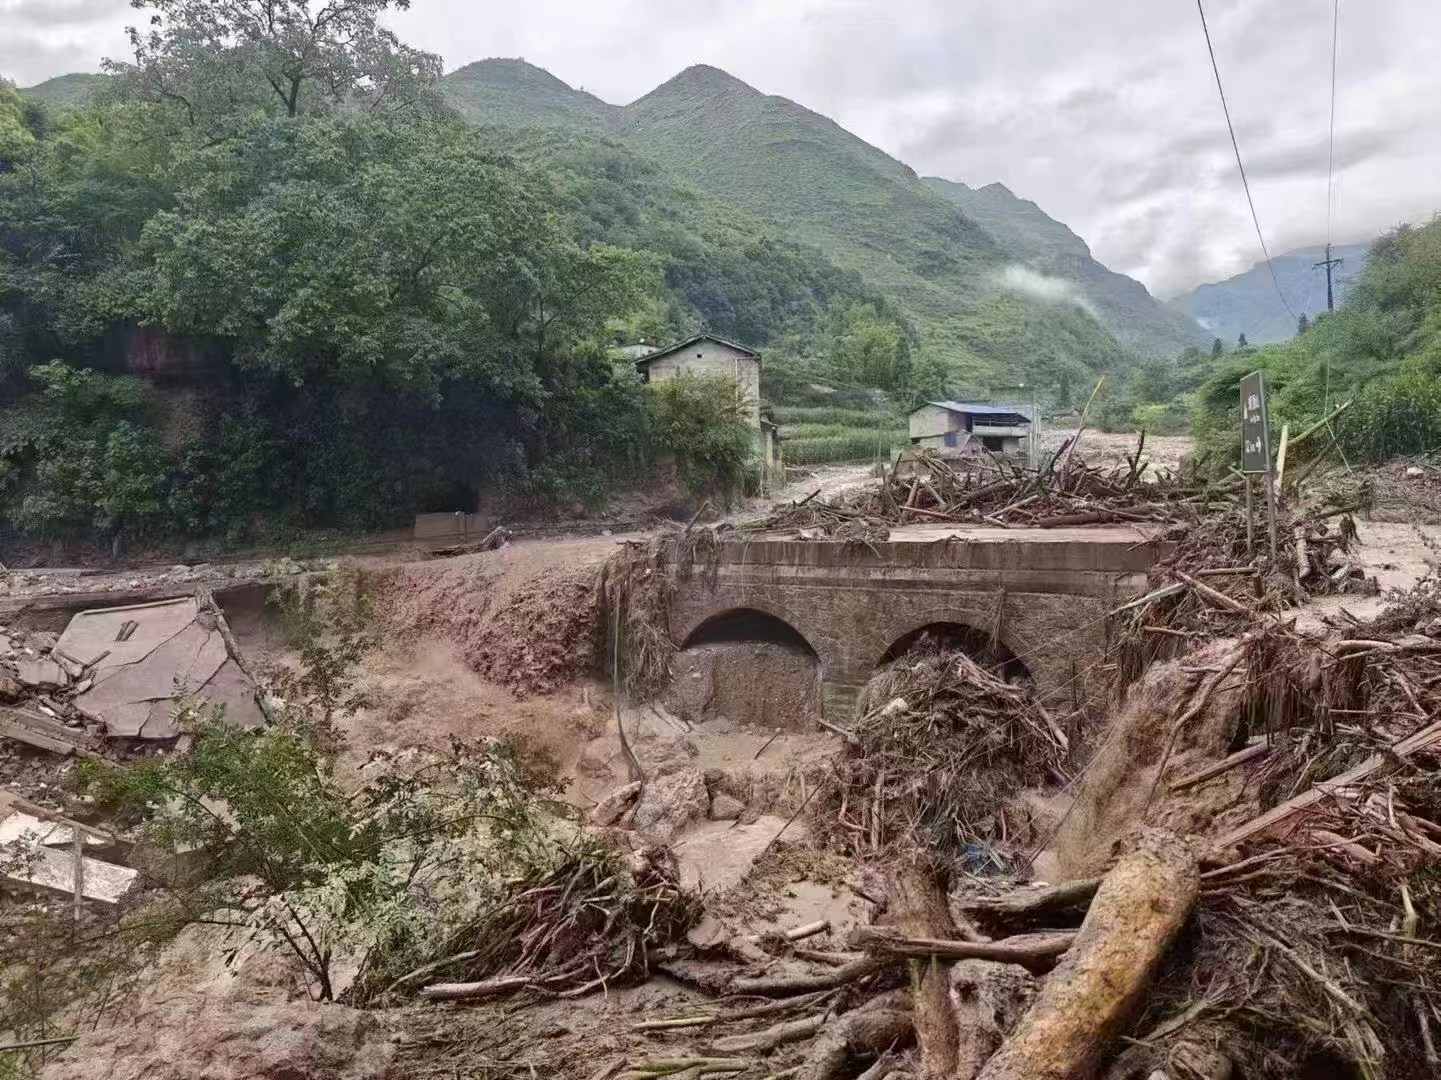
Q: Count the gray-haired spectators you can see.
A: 0